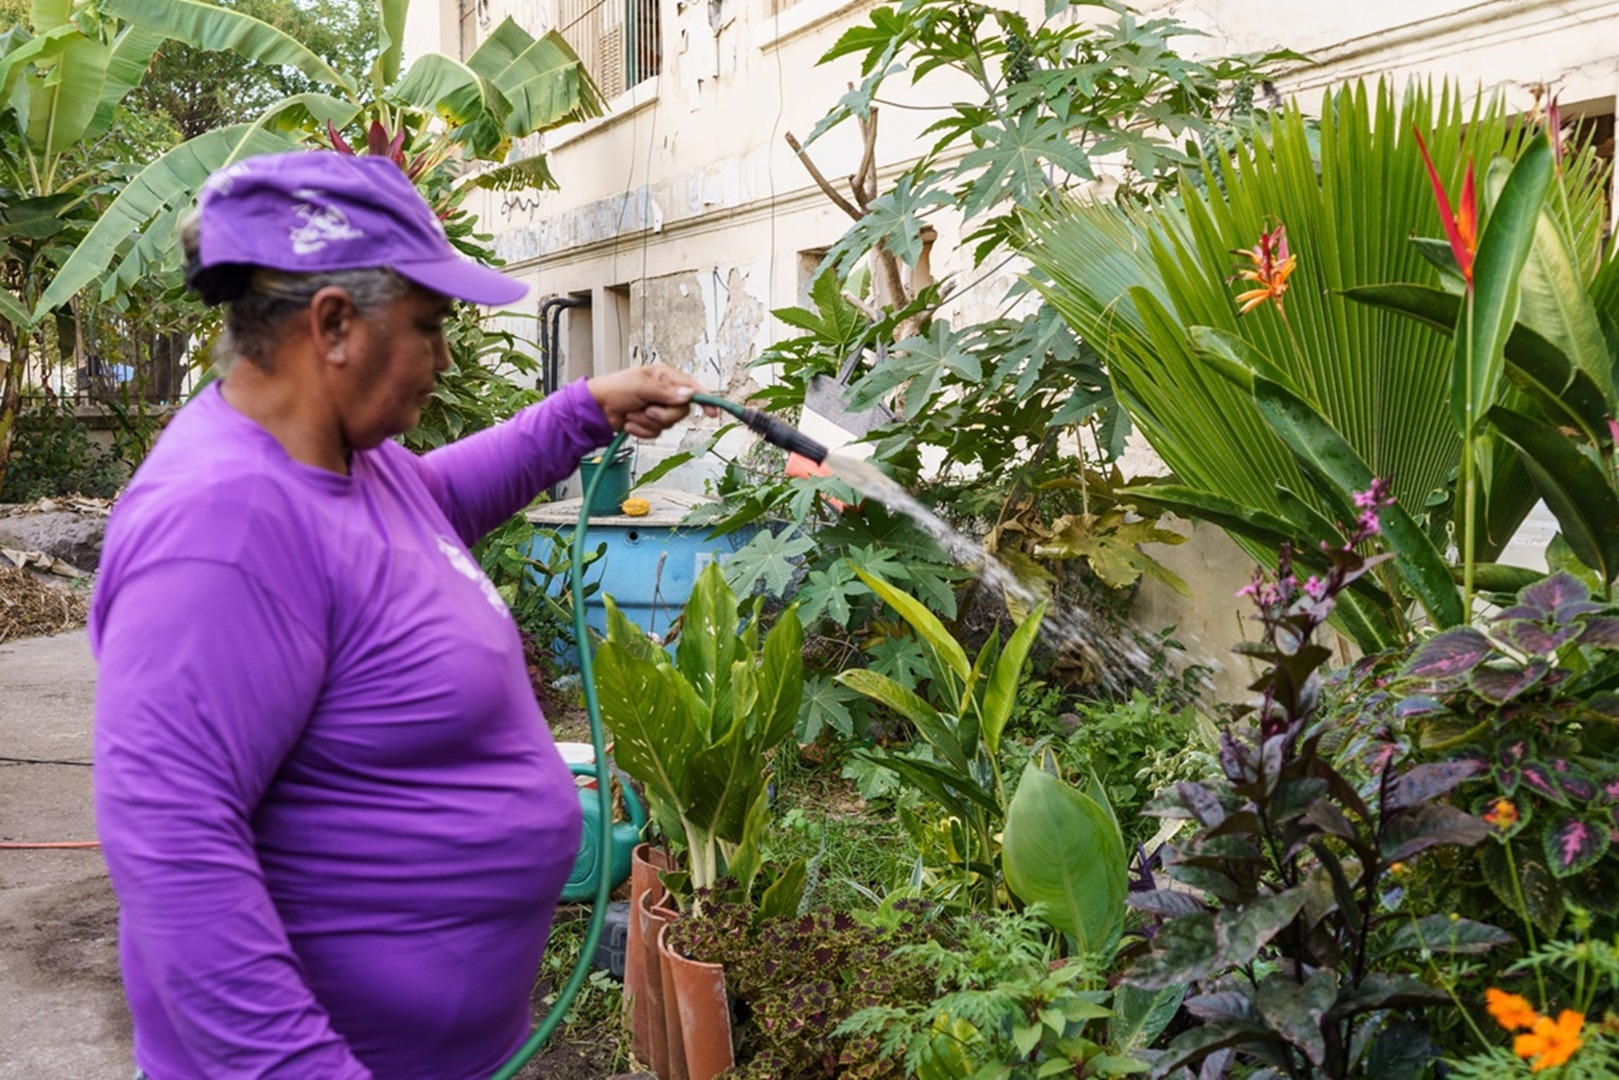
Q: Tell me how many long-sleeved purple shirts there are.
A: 1